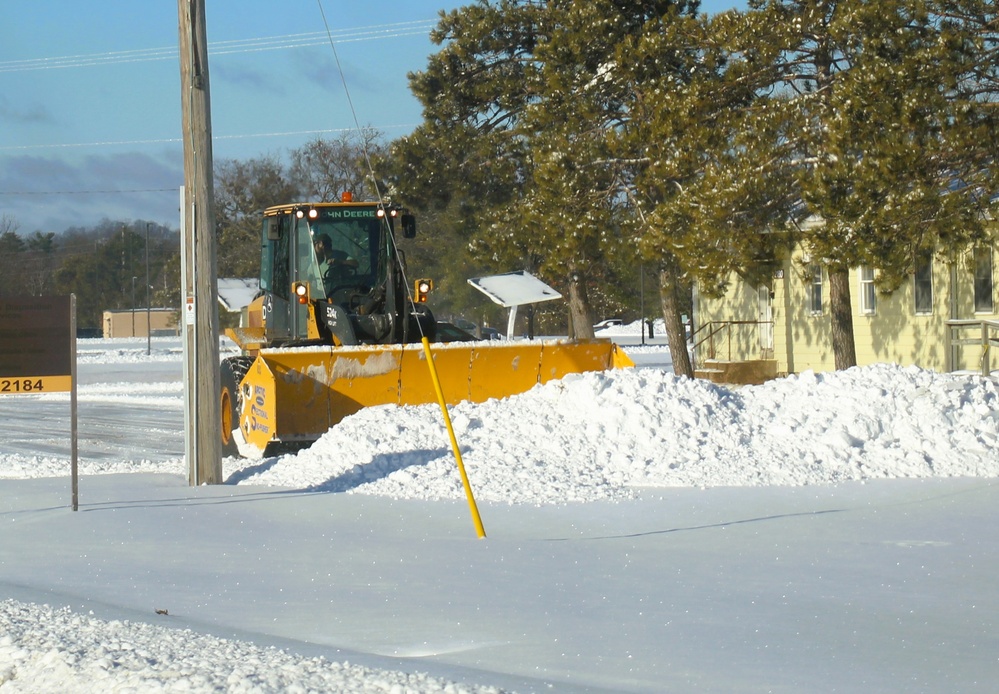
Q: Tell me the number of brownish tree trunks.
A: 3